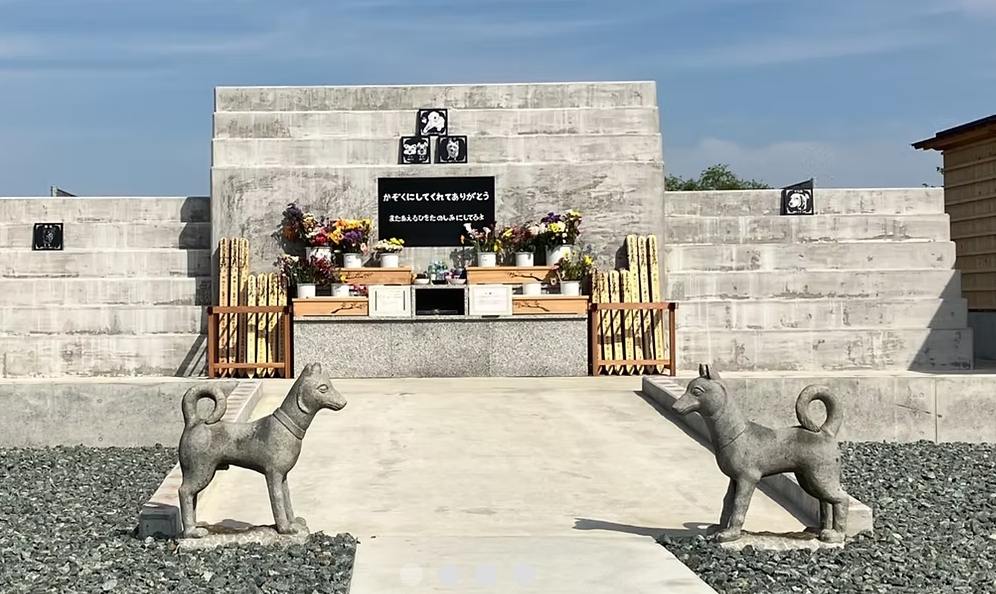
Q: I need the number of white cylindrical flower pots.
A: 10